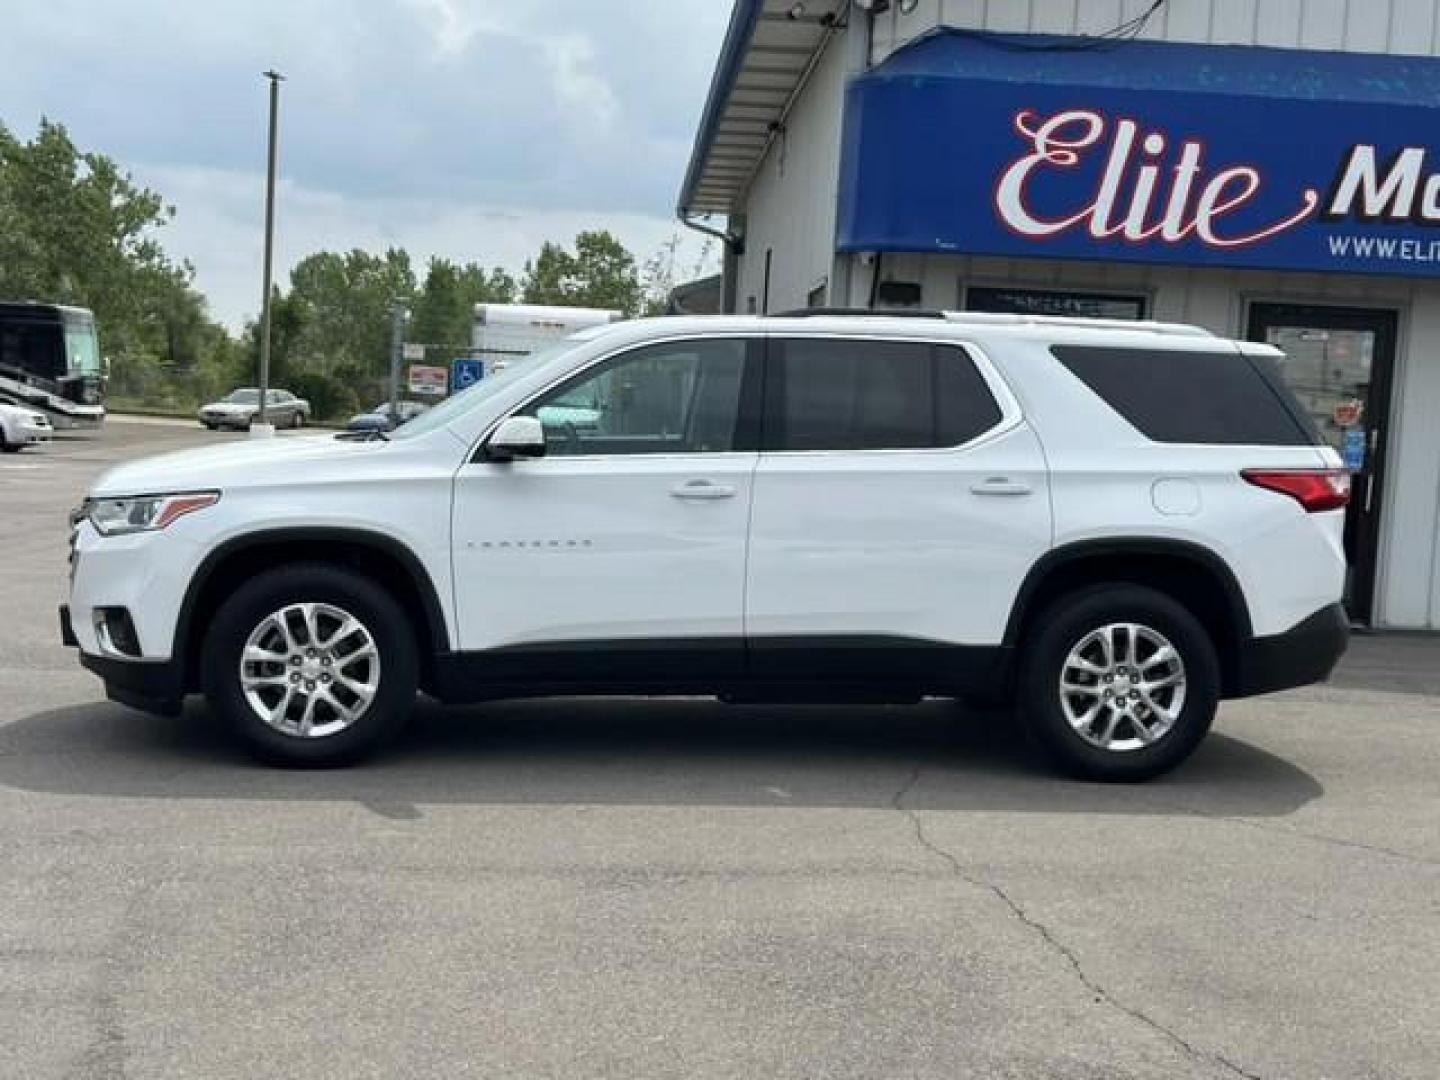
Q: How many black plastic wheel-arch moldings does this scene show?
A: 2